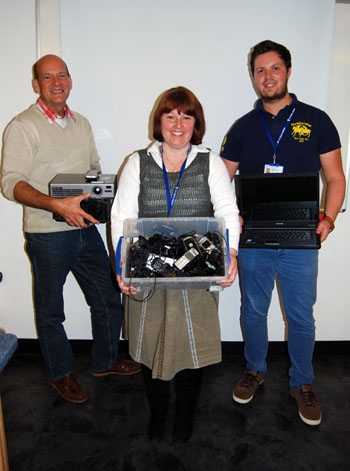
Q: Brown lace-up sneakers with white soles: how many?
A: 2